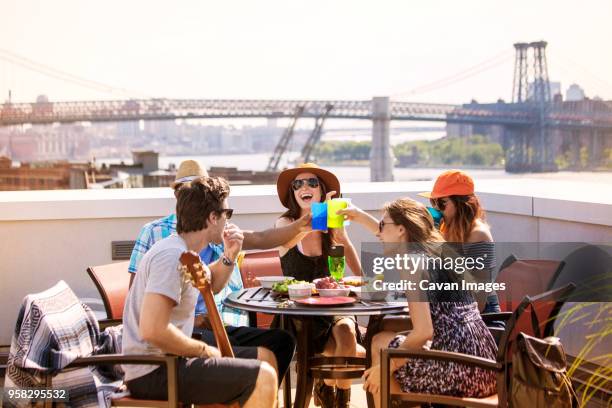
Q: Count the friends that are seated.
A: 5